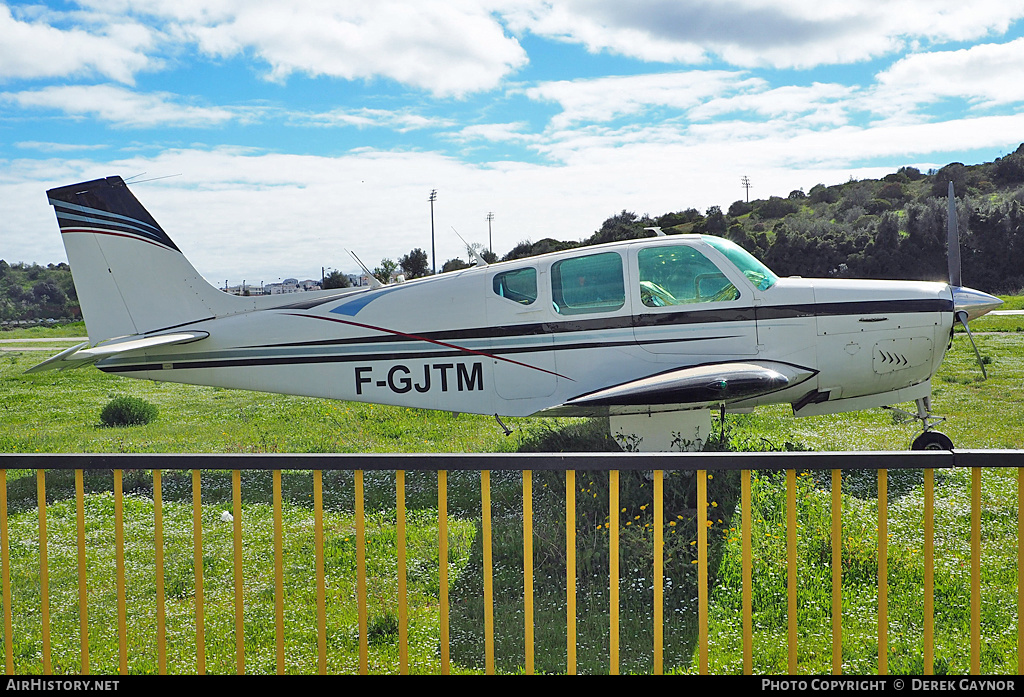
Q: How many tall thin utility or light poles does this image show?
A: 3